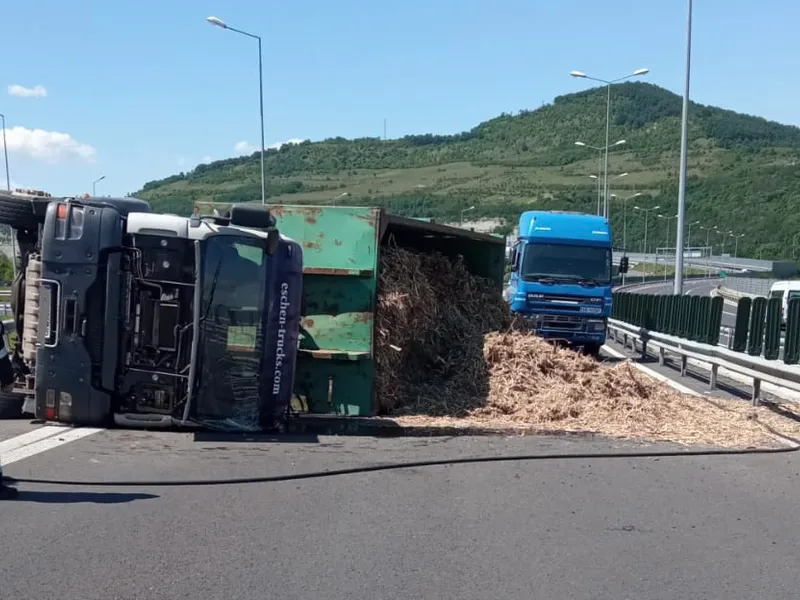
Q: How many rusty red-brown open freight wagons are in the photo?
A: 0